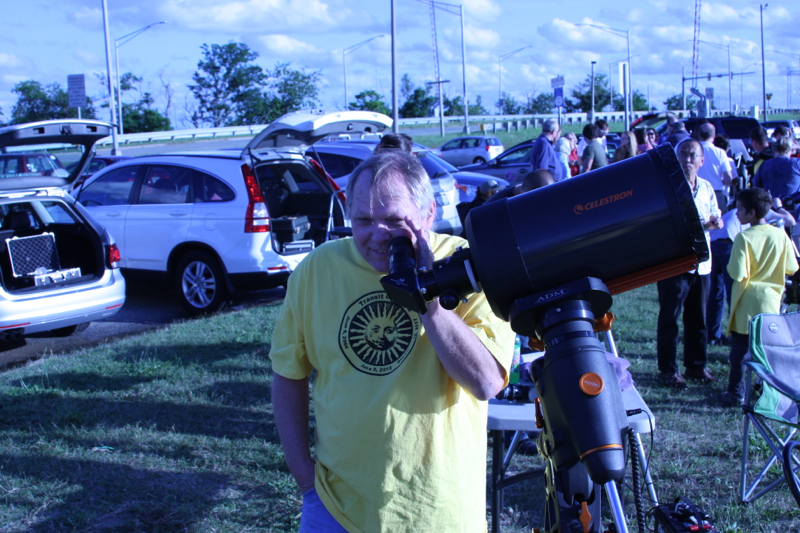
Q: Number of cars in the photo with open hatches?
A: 2